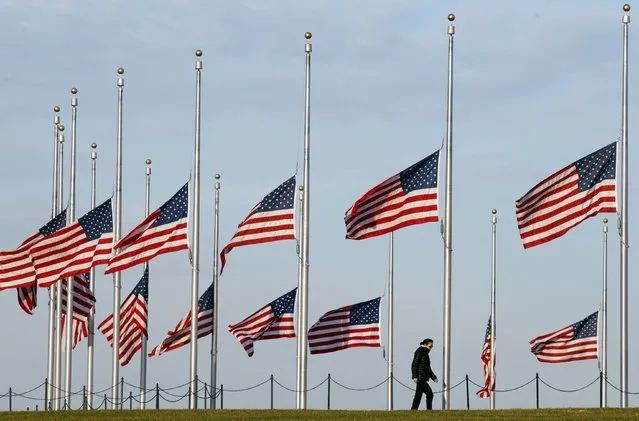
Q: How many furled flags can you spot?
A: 1